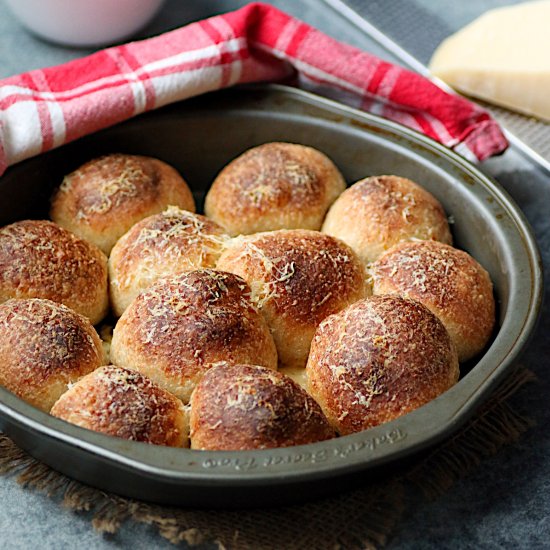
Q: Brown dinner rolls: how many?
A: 12